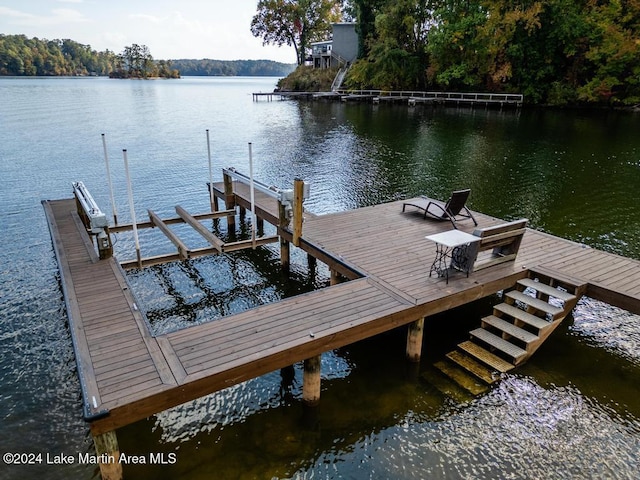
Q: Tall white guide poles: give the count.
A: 4